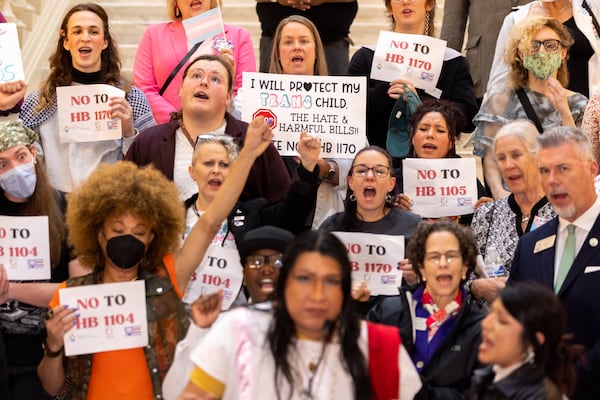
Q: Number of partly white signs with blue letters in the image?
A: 2